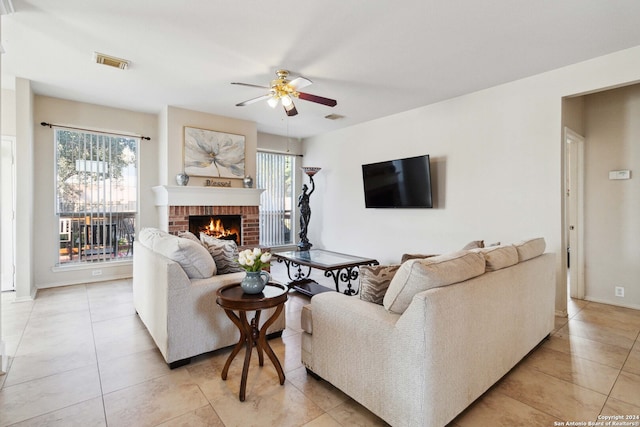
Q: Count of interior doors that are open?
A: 1